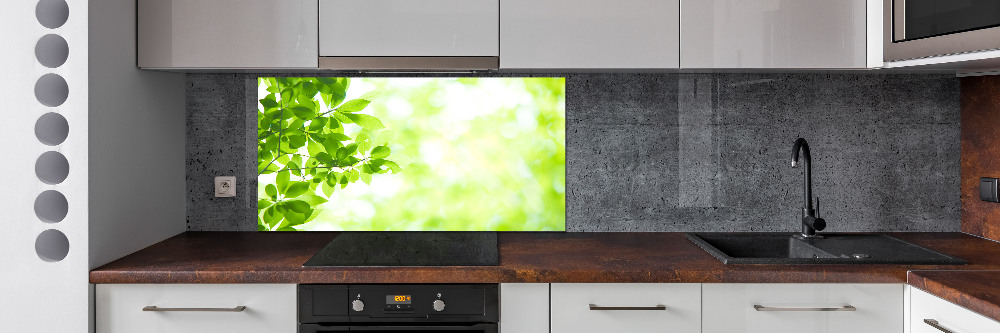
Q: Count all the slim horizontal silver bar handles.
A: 4